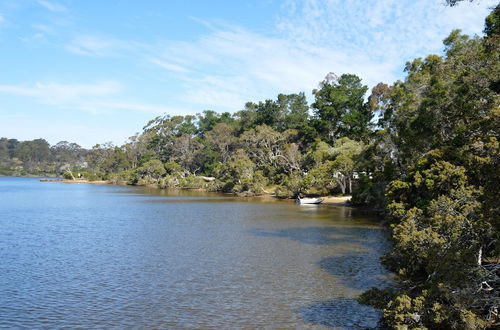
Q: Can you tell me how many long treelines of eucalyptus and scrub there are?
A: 1